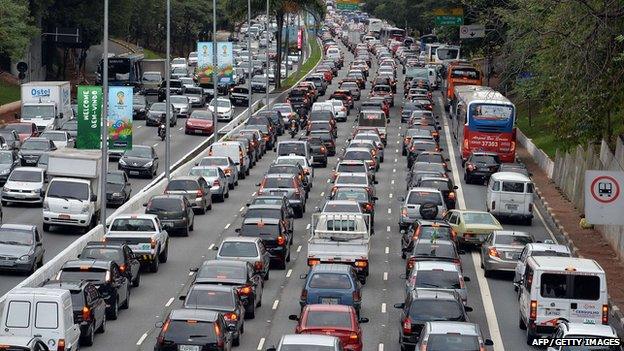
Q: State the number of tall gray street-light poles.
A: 5